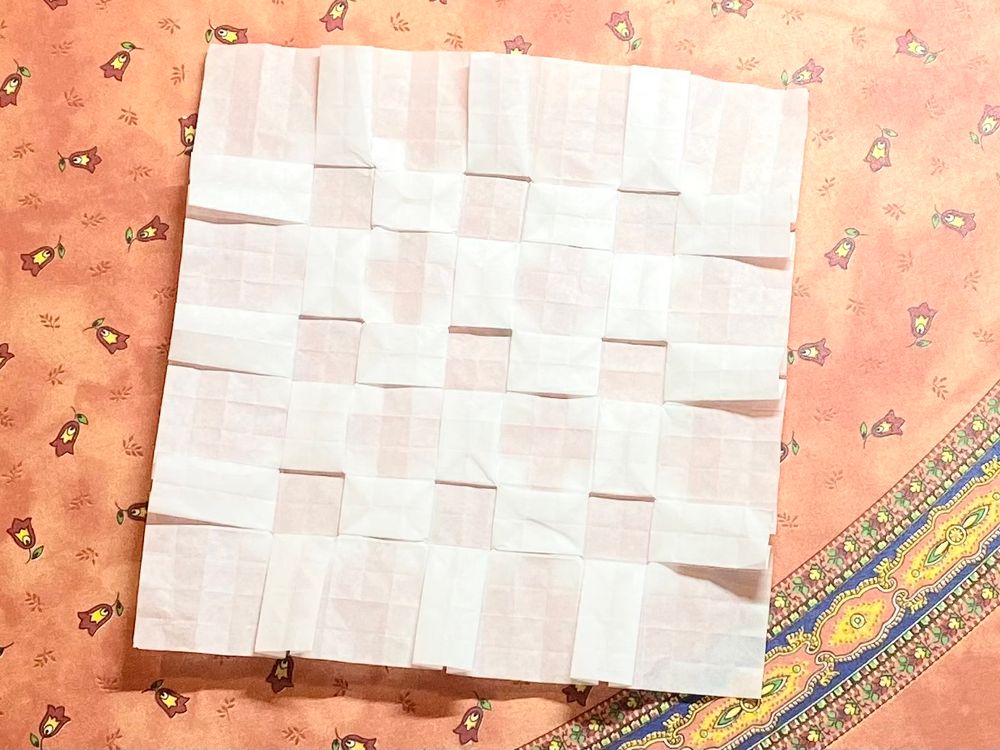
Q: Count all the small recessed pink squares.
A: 9